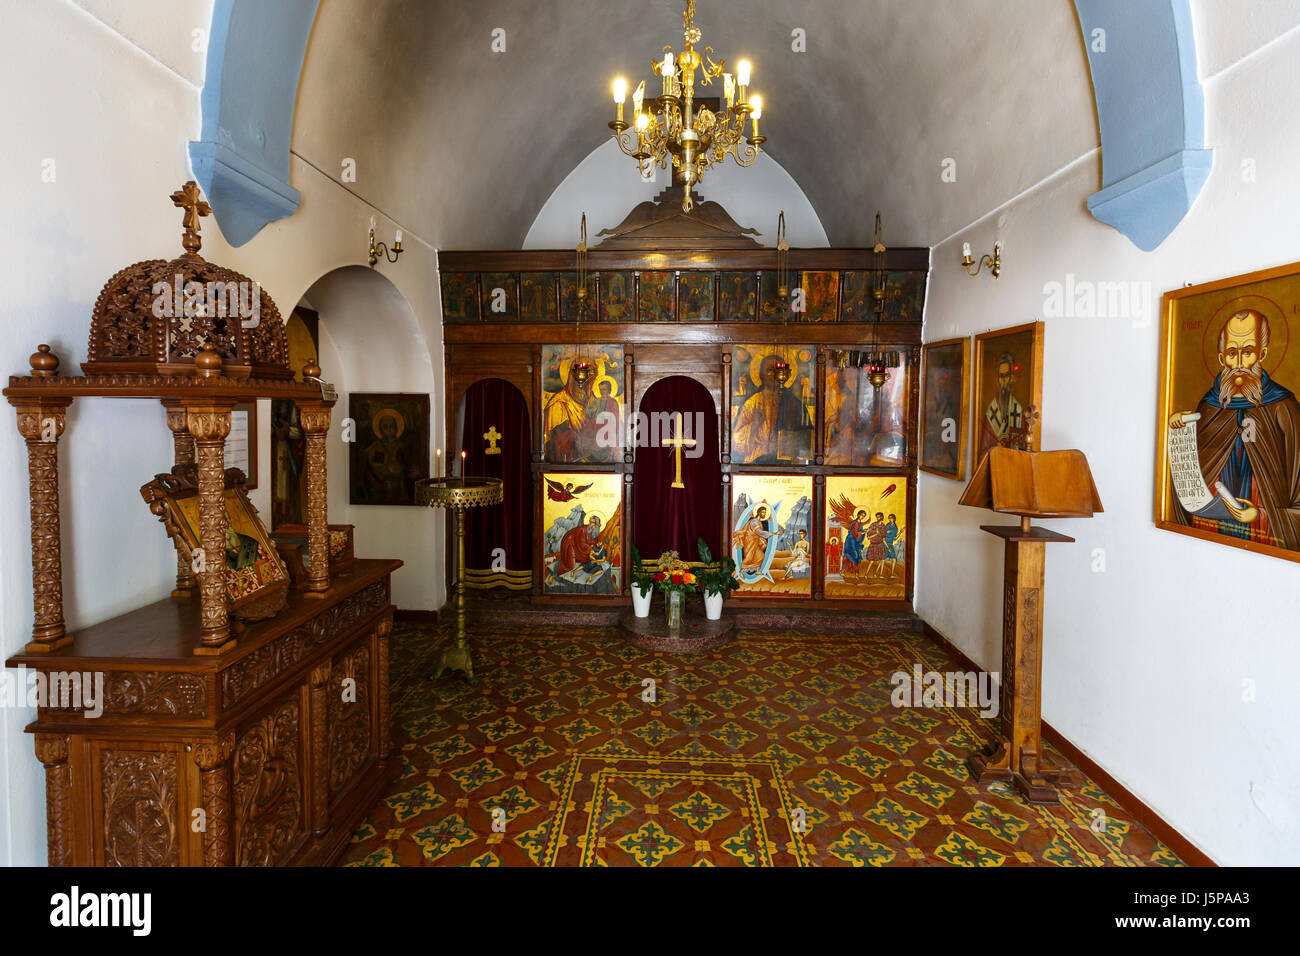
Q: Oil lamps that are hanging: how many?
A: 3